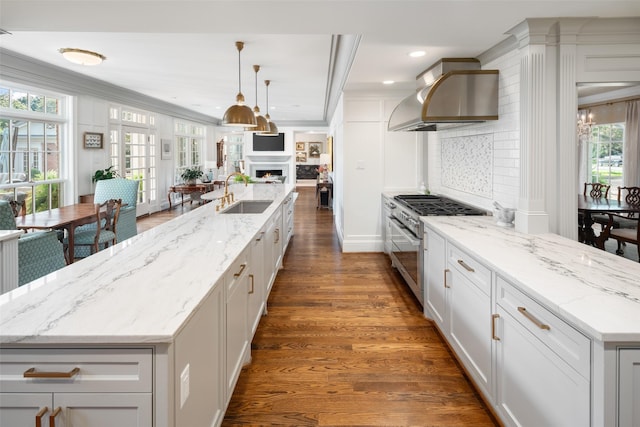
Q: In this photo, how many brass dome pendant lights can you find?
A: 3